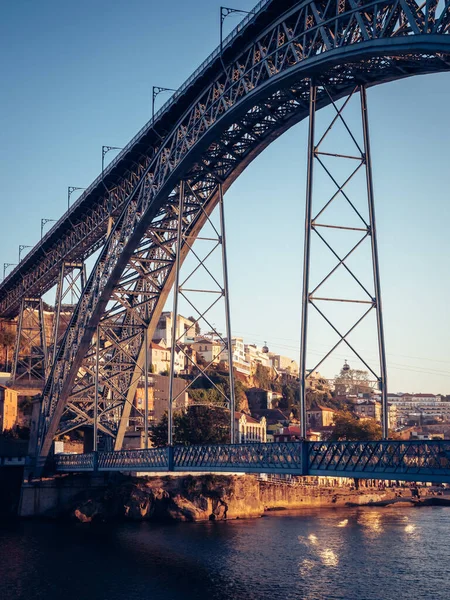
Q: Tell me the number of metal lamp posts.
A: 7